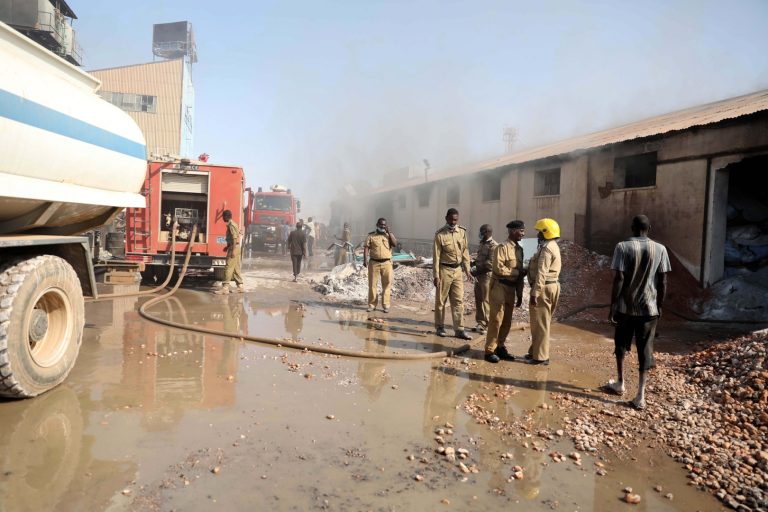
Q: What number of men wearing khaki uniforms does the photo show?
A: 6